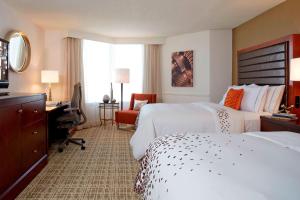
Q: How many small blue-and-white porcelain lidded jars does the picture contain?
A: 0